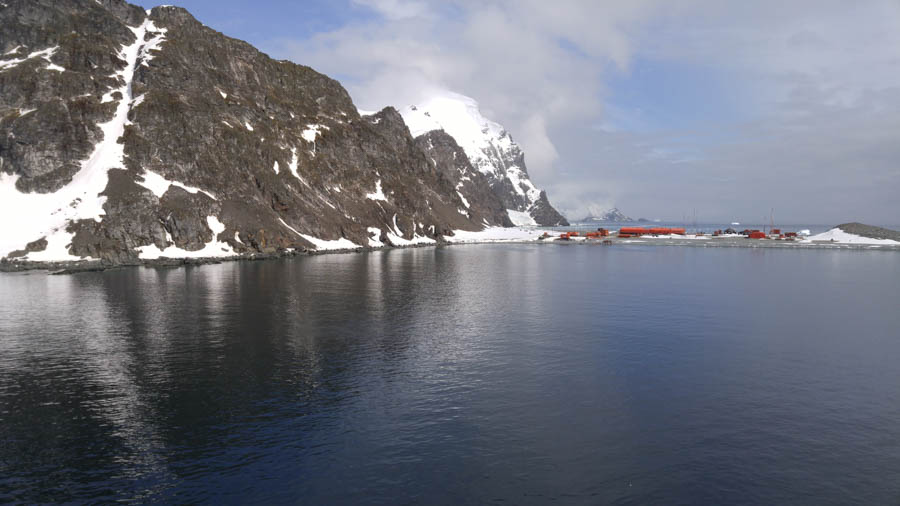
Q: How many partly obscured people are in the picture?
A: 0